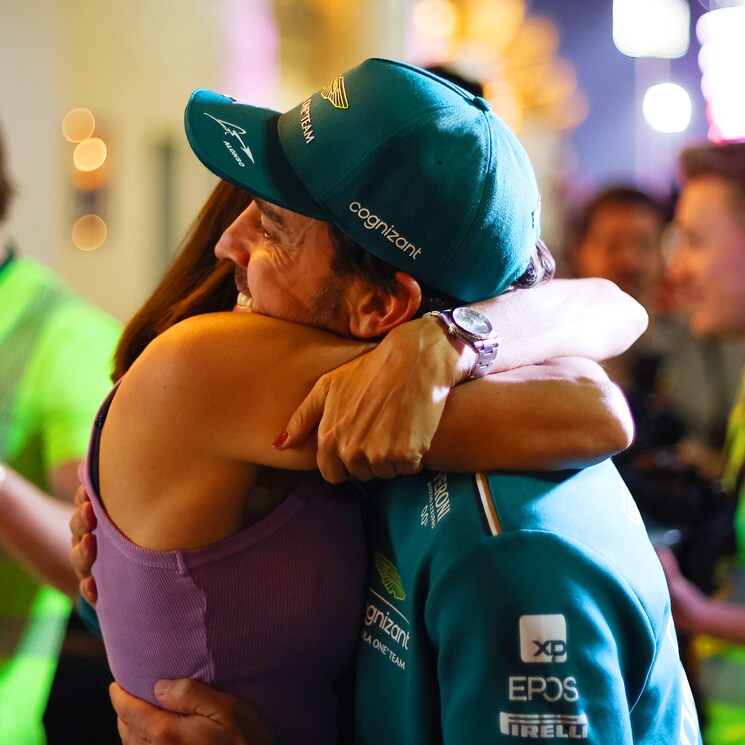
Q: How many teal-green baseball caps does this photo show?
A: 1